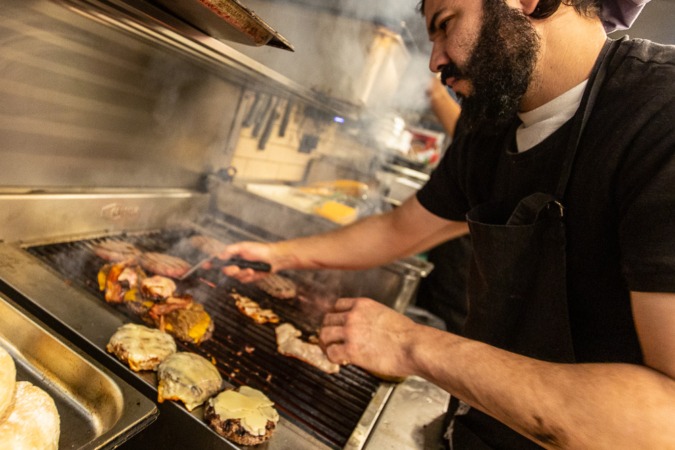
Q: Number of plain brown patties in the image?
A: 4